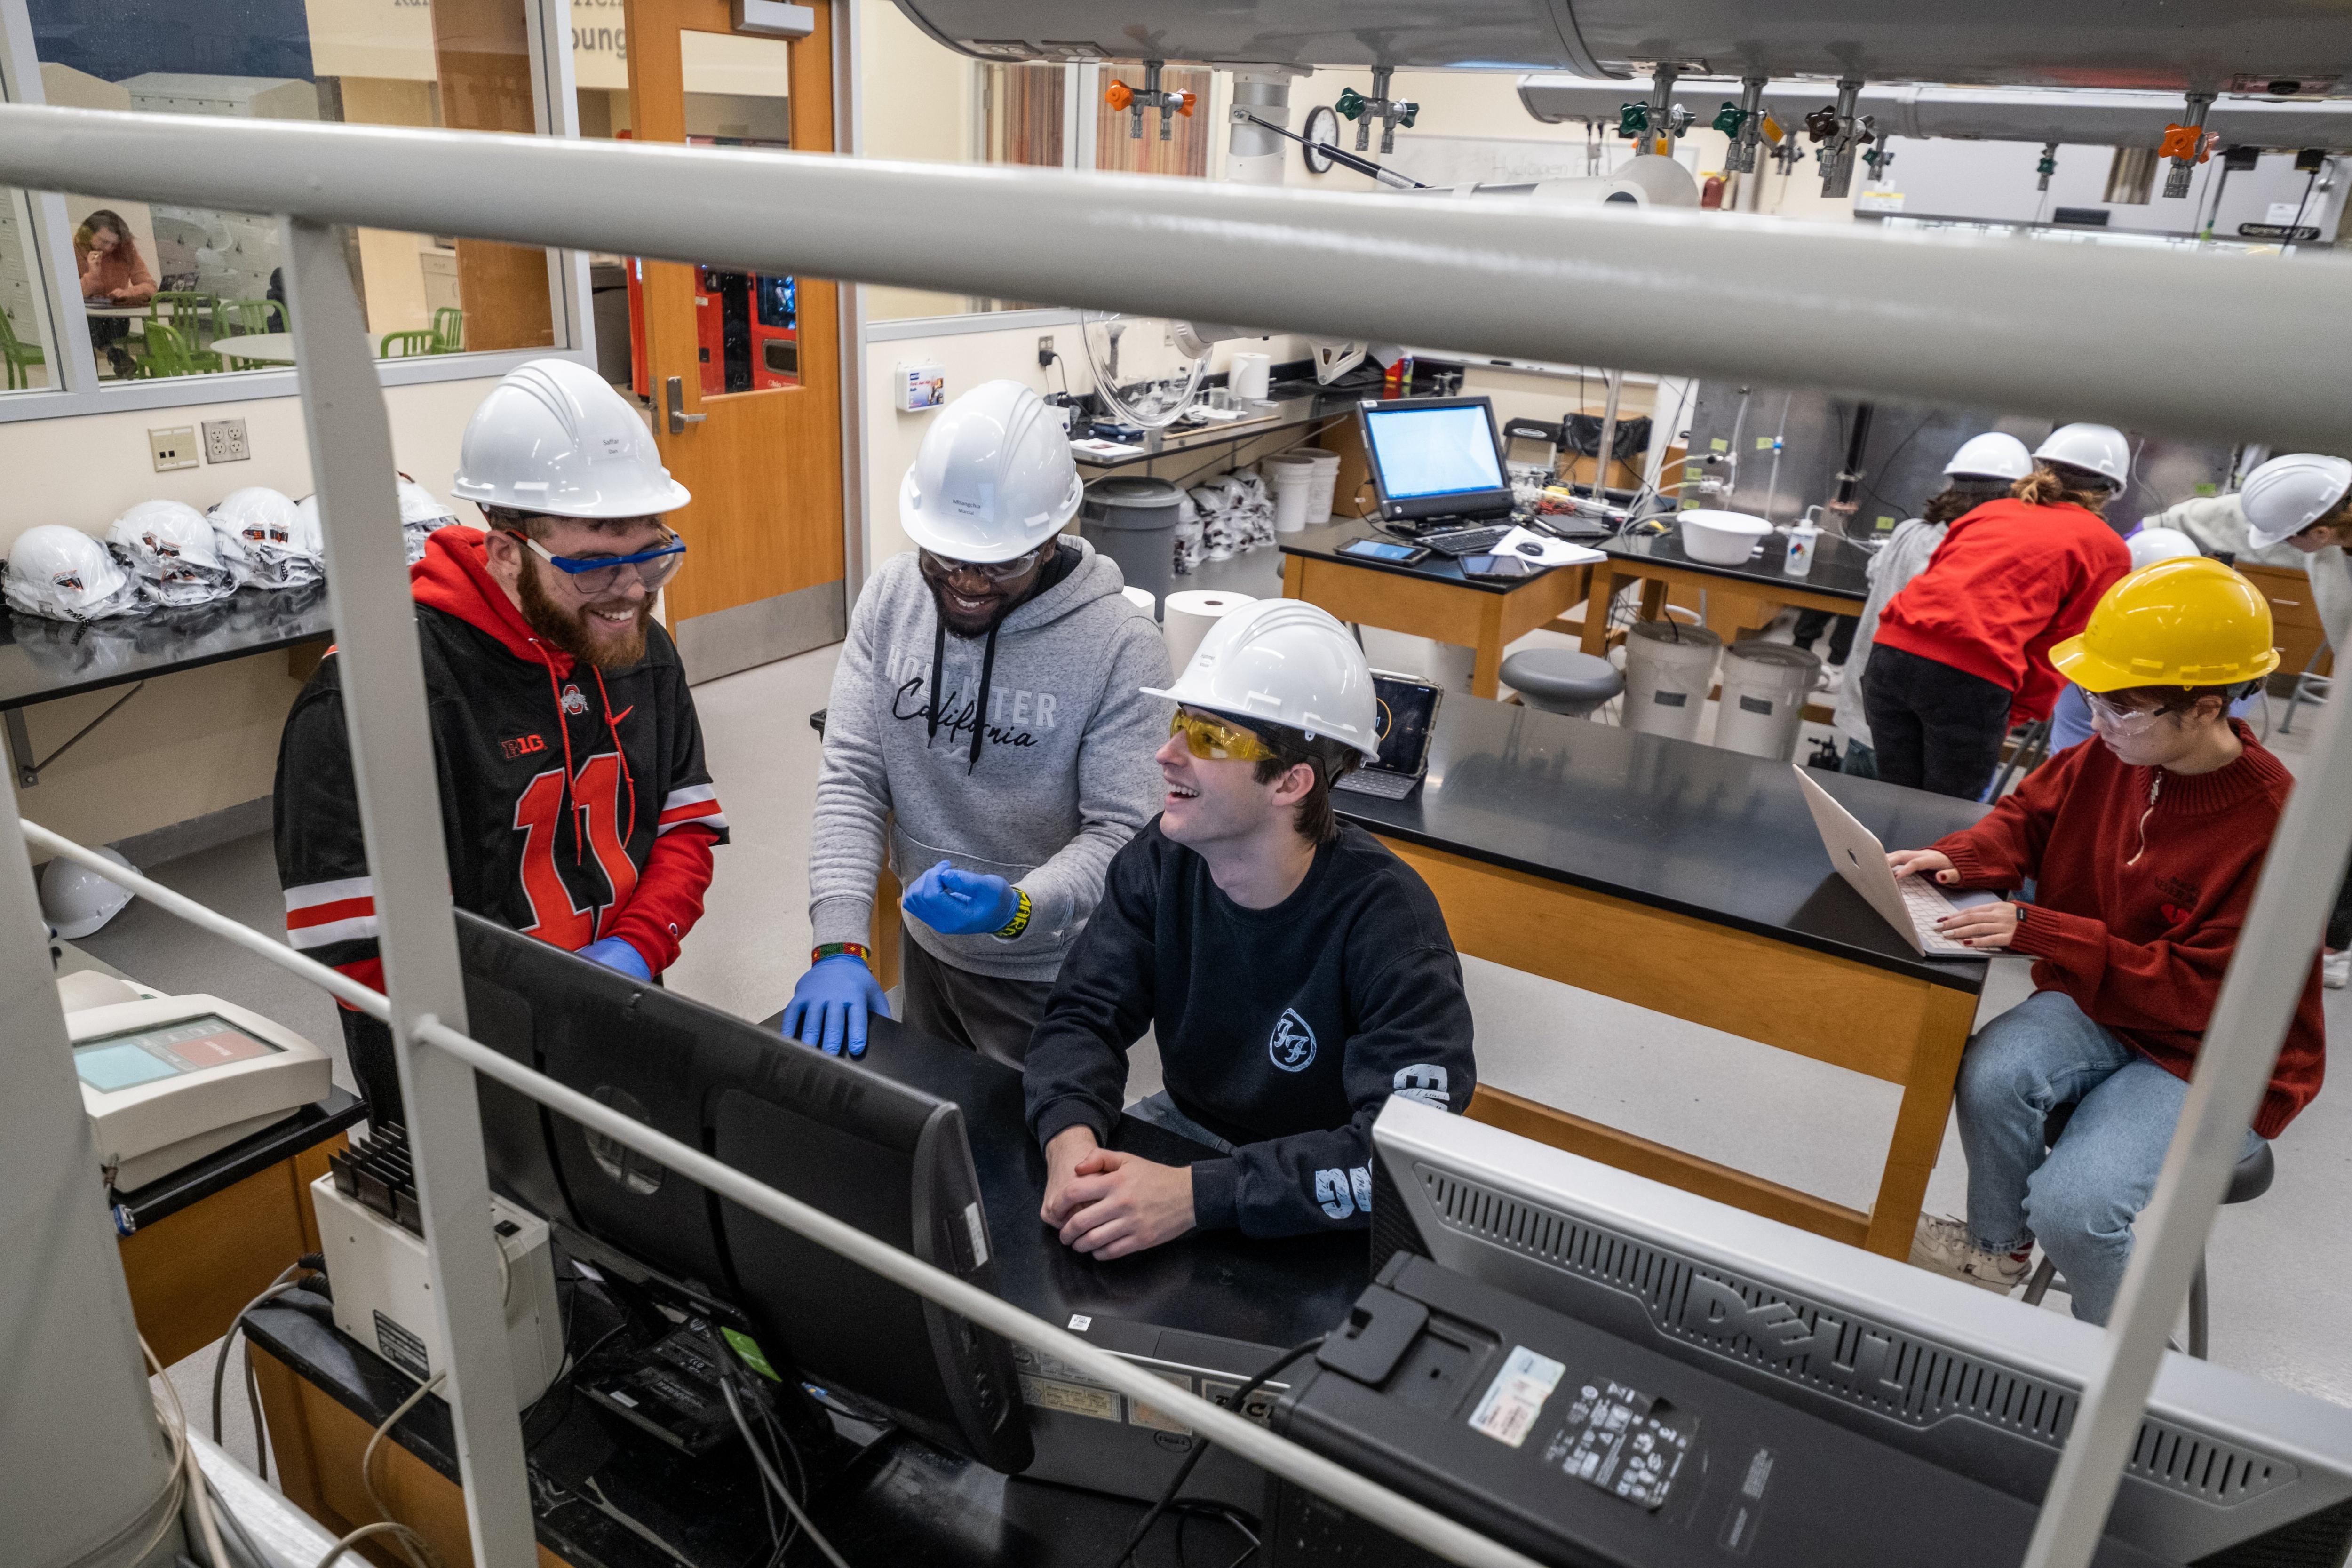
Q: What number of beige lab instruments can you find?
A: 2